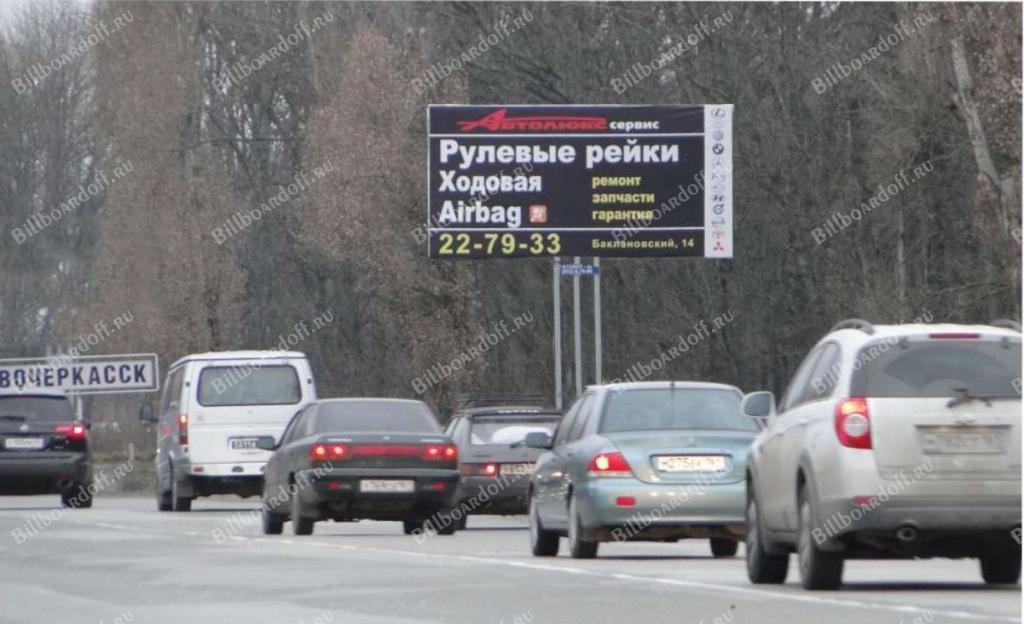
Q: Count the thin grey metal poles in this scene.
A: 3